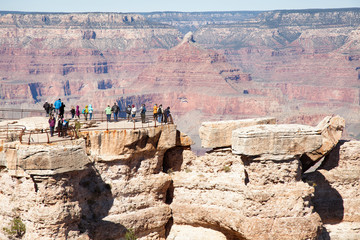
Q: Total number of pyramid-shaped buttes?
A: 1